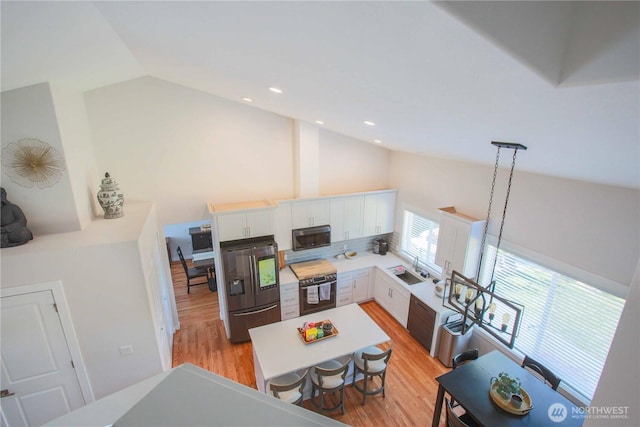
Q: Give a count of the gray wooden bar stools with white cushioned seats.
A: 3